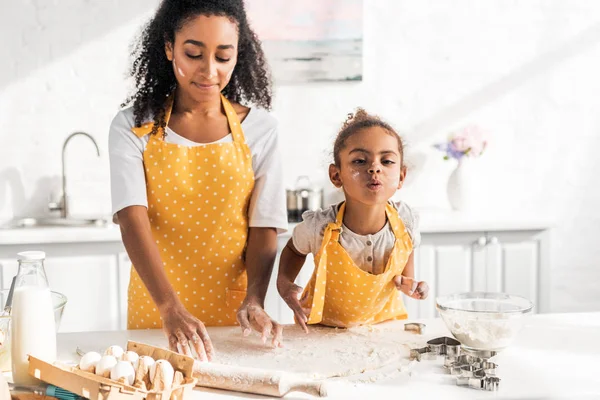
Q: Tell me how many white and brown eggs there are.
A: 7